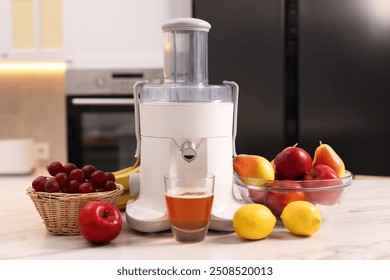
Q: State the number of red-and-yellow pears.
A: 2